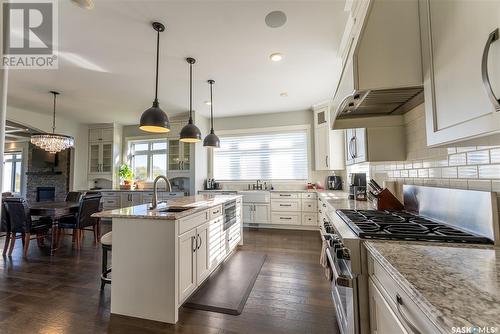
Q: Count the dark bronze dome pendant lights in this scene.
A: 3